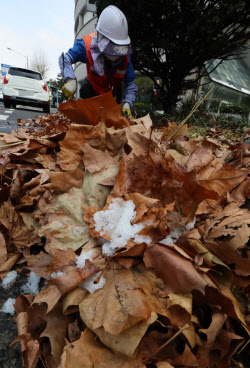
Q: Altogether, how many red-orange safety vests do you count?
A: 1